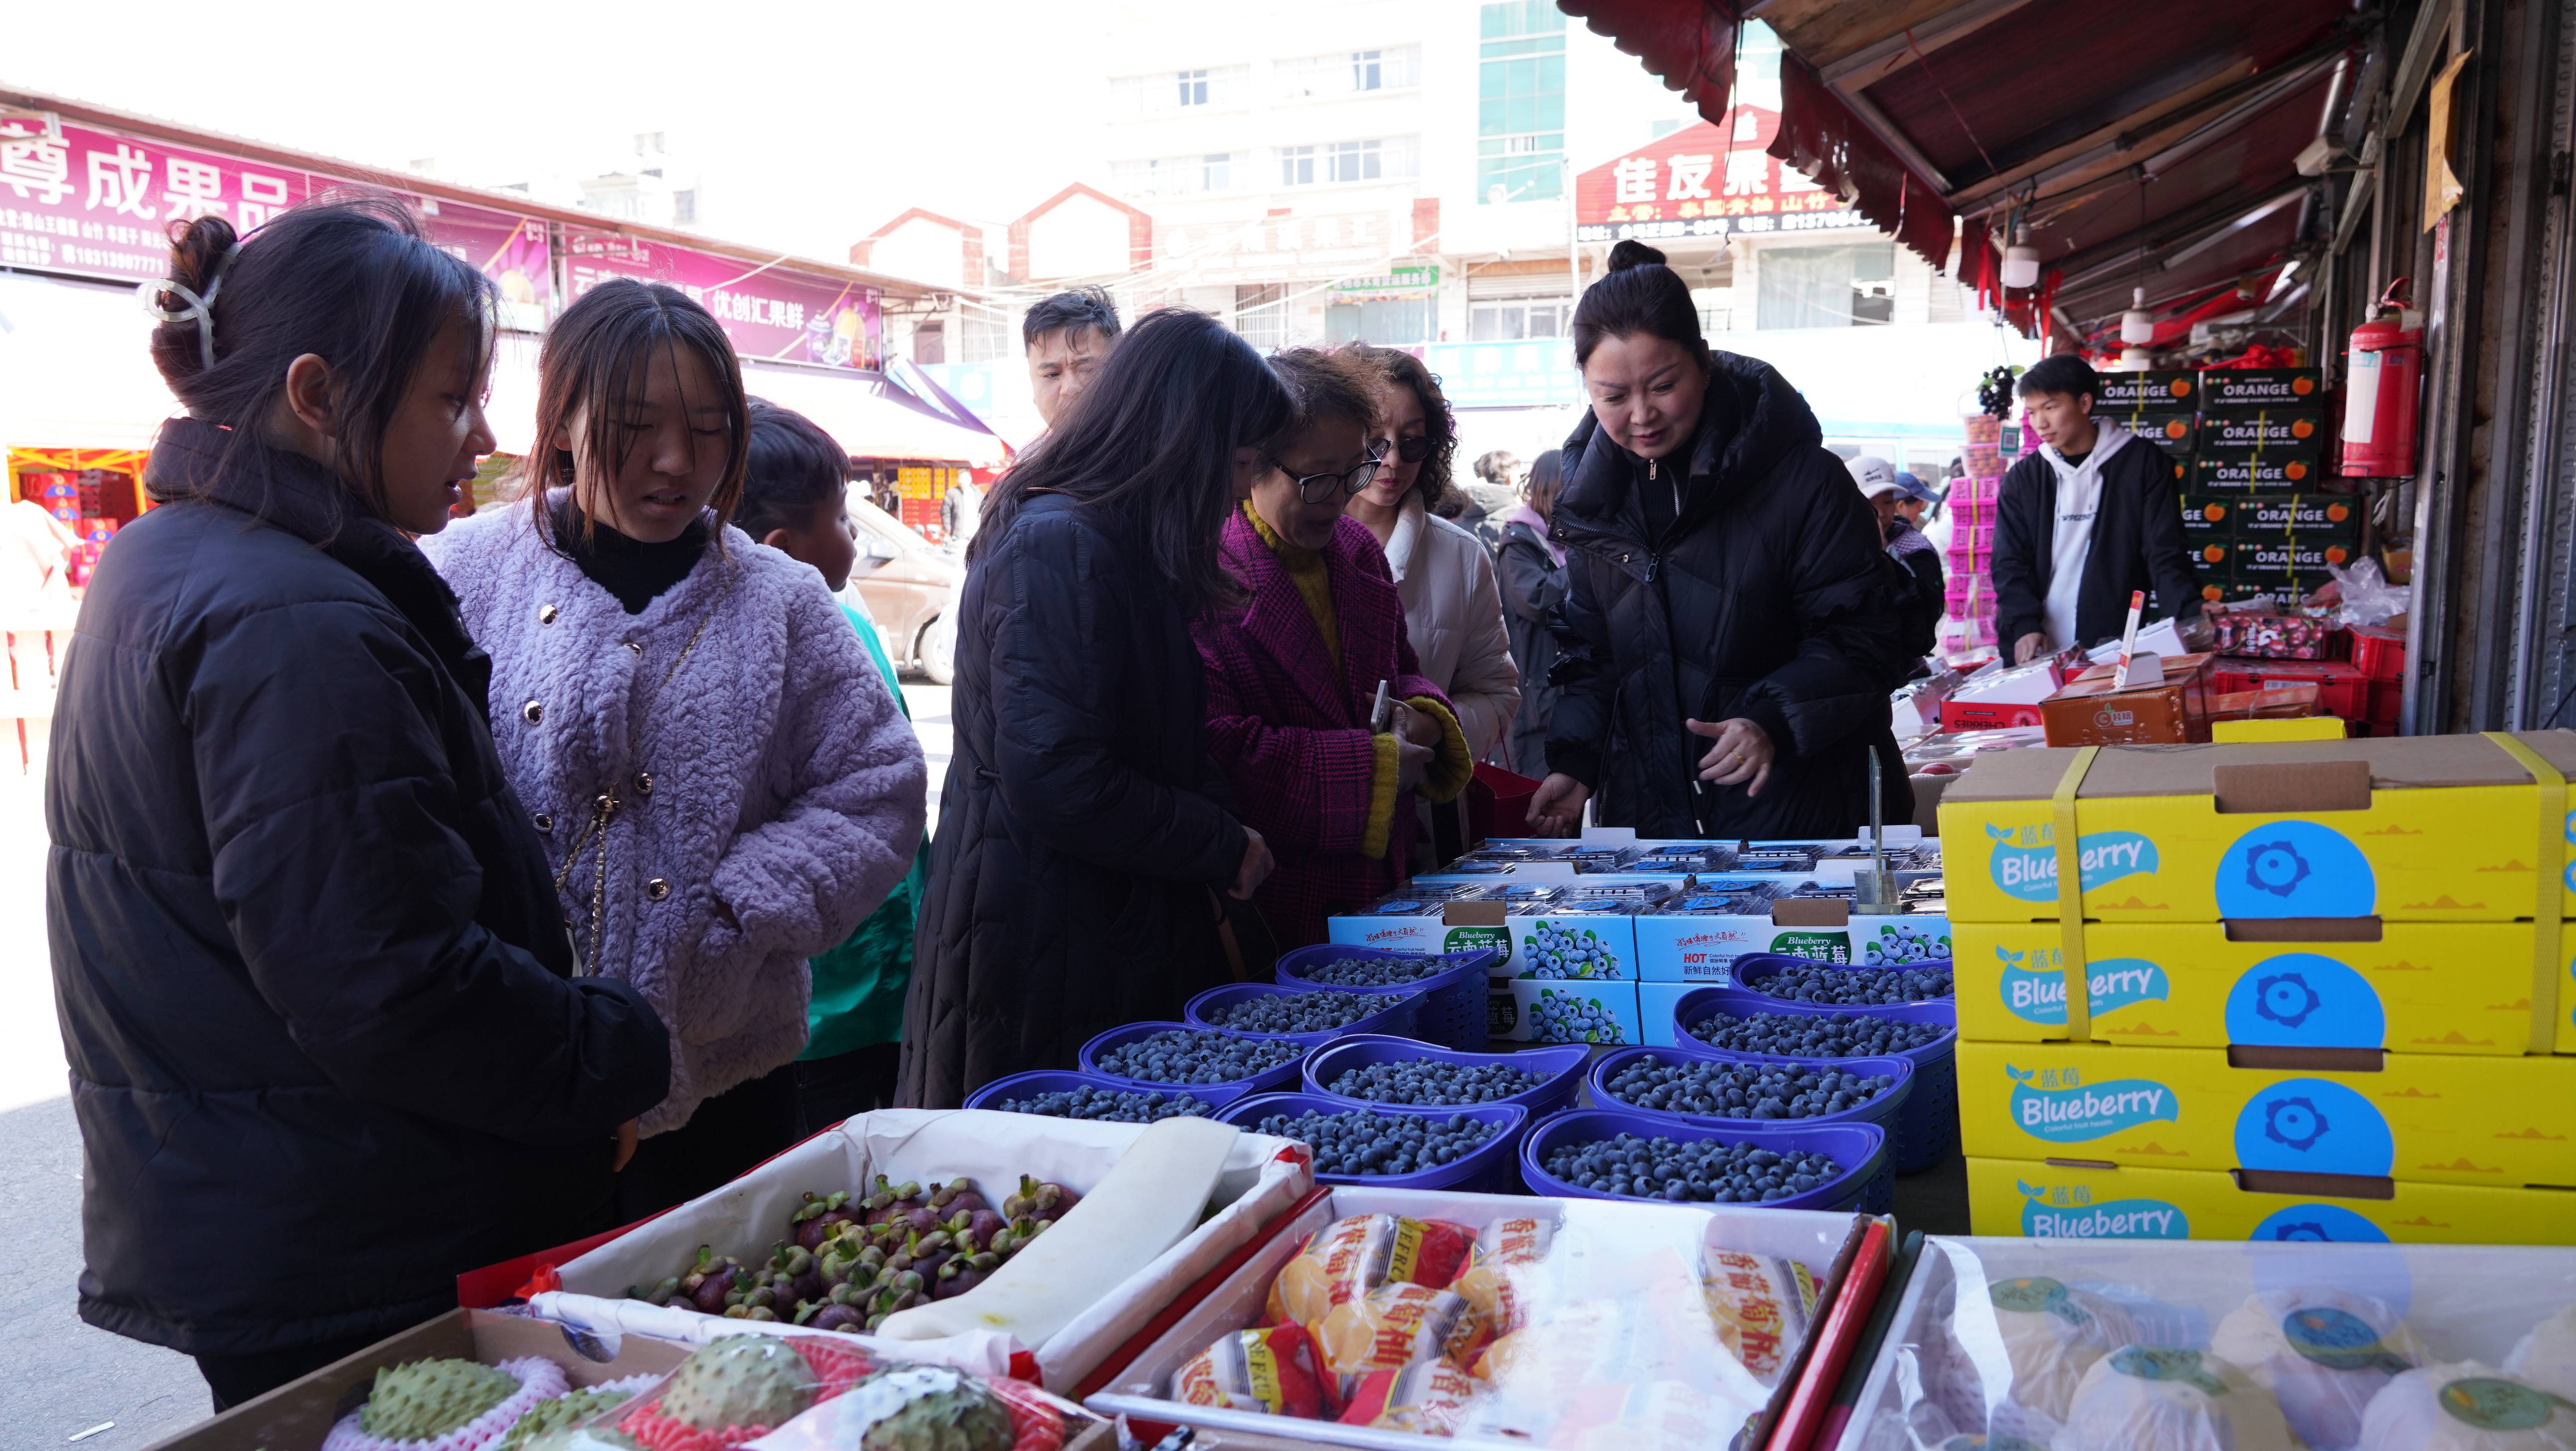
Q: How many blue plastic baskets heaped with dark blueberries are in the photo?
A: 10